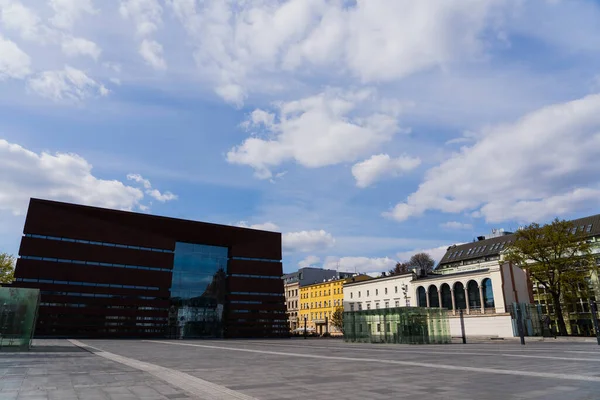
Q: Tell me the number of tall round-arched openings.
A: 6